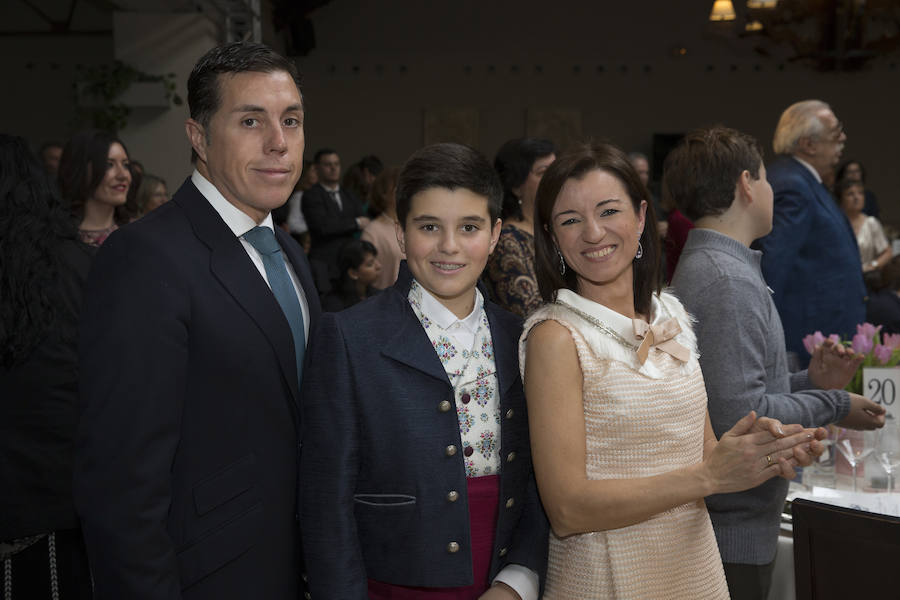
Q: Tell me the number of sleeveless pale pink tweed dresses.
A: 1